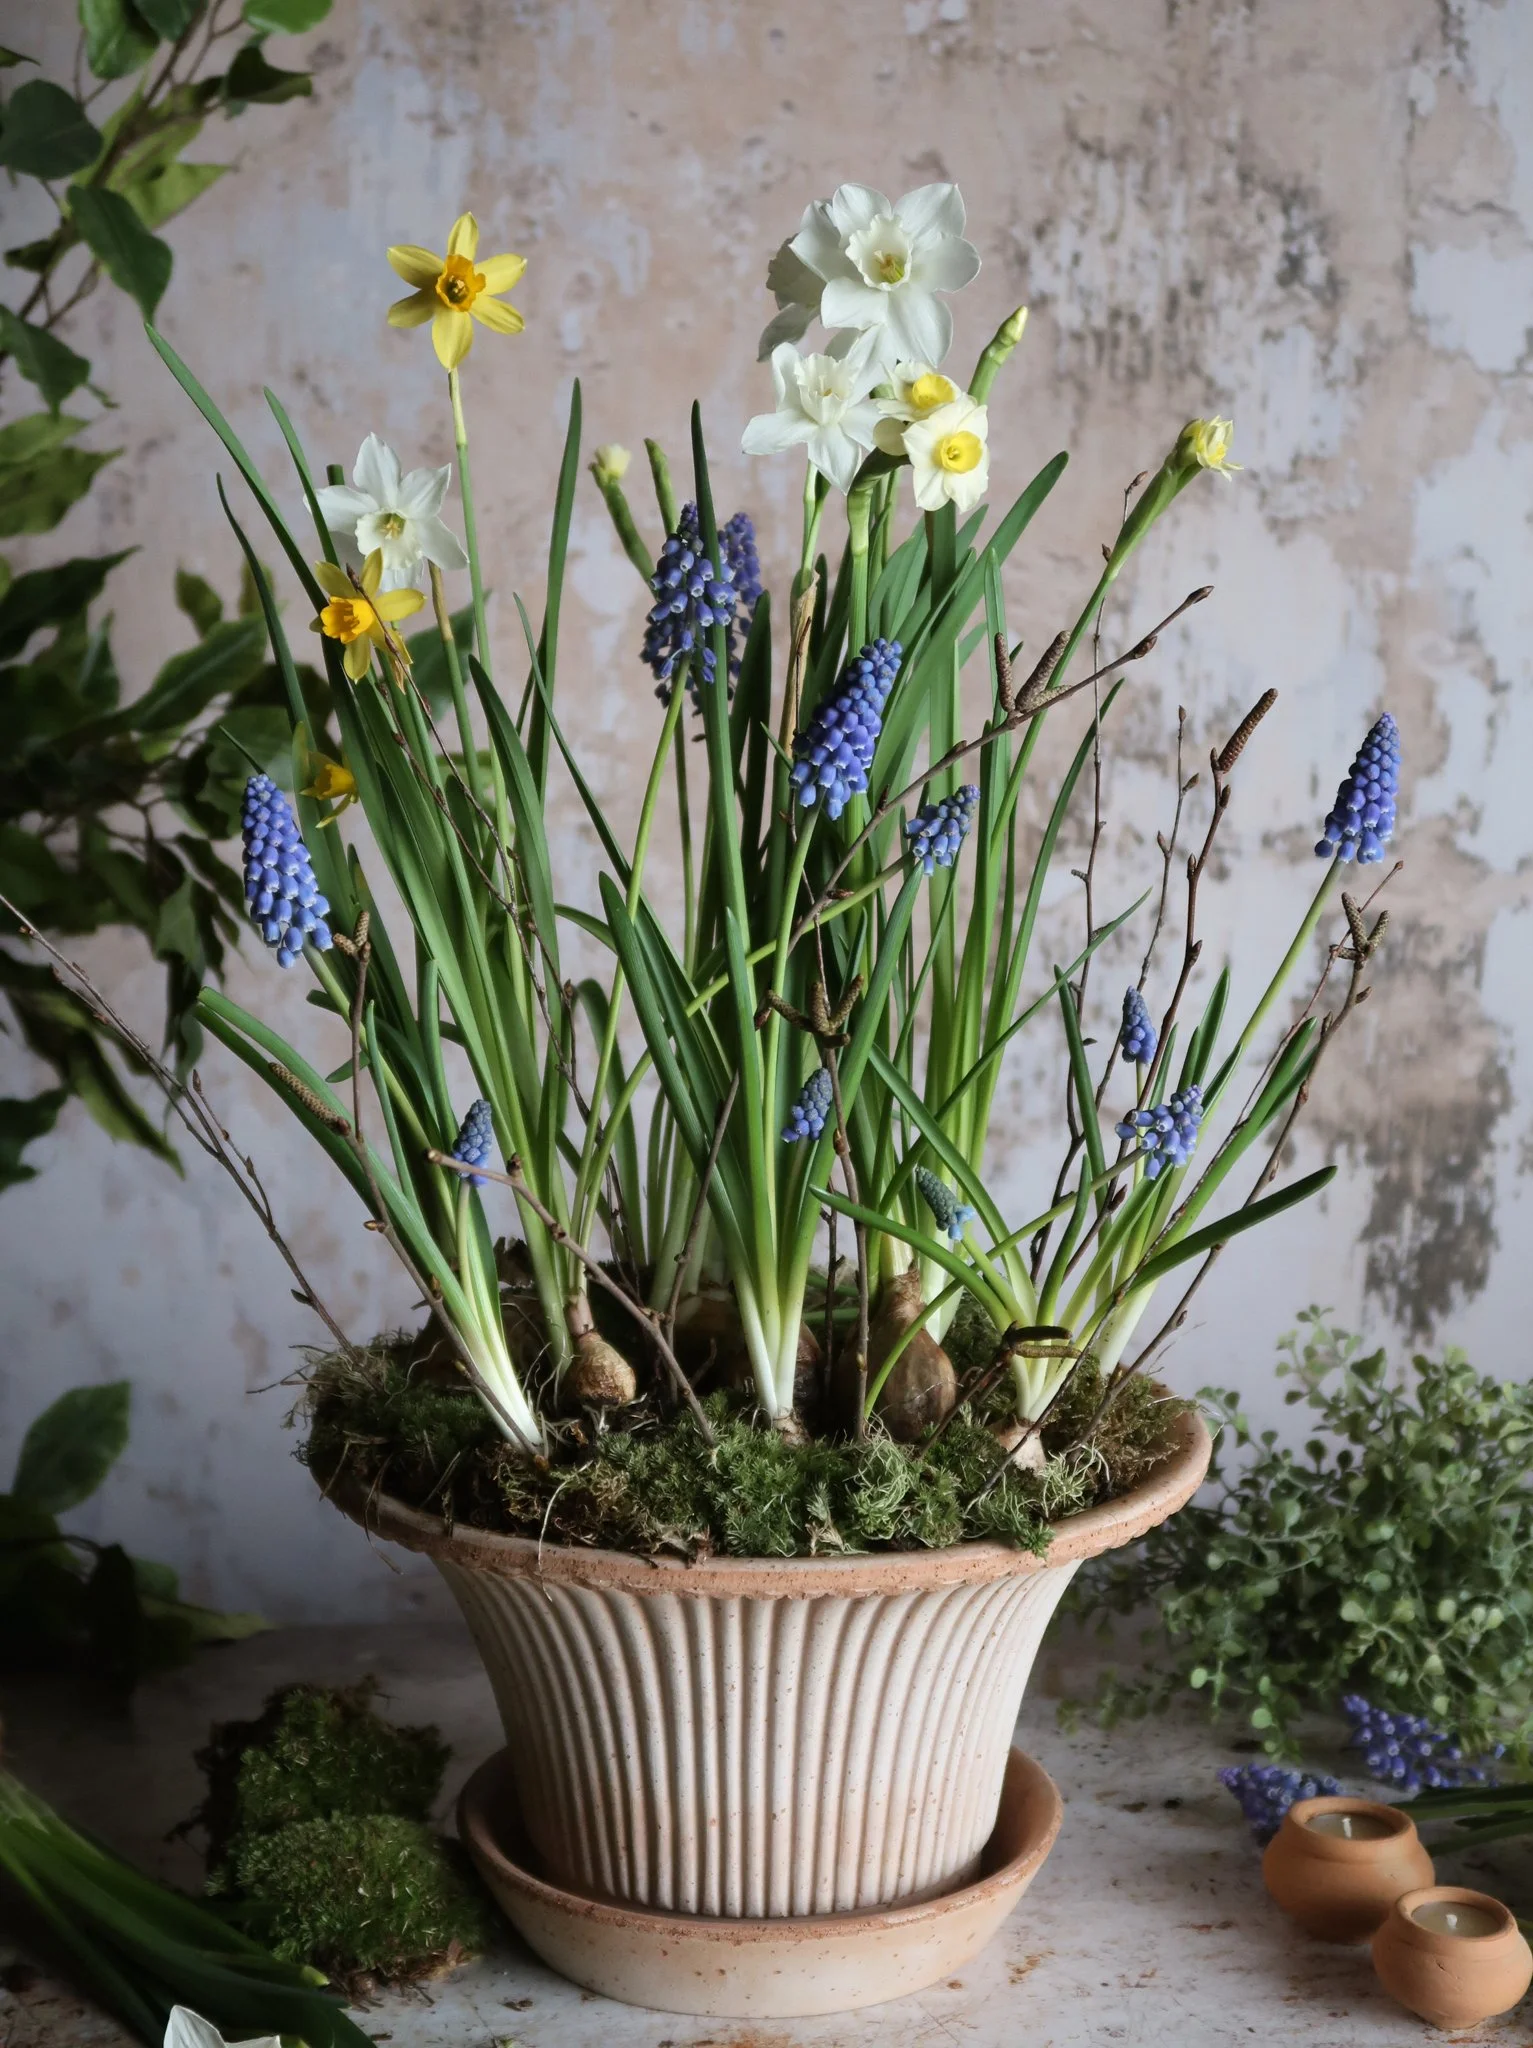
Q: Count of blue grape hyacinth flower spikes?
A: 13